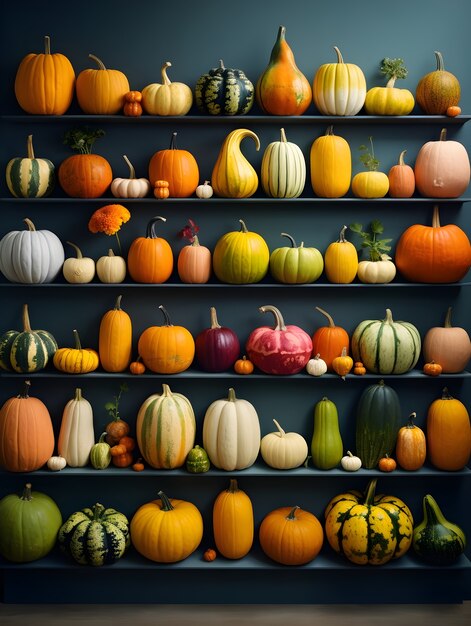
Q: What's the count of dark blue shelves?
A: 6